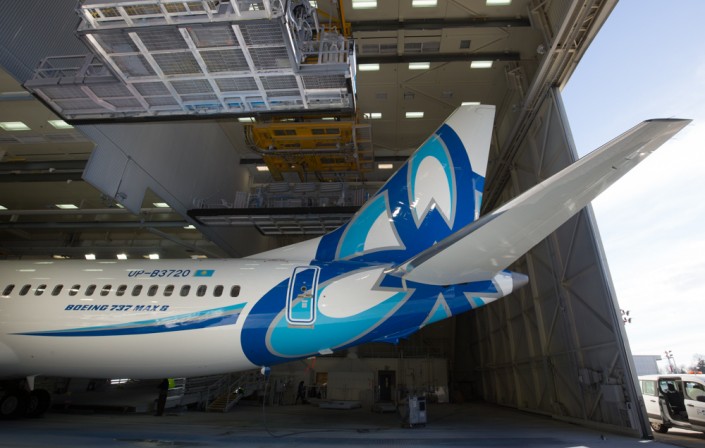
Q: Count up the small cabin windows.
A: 15